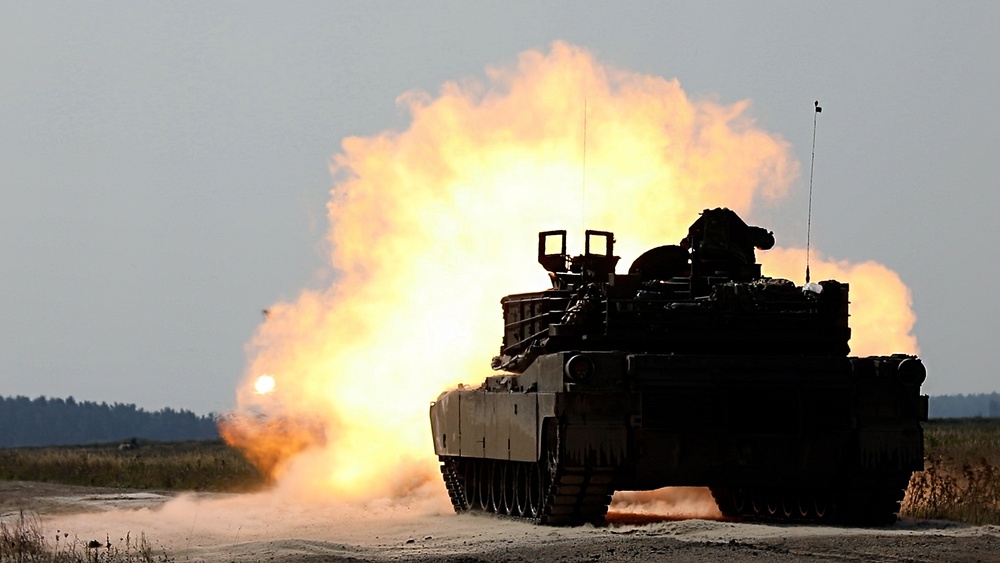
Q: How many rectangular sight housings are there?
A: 2